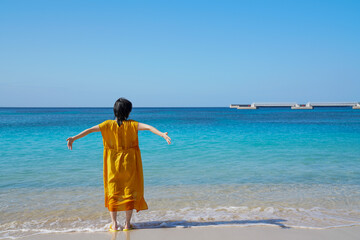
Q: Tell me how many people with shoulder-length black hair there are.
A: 1